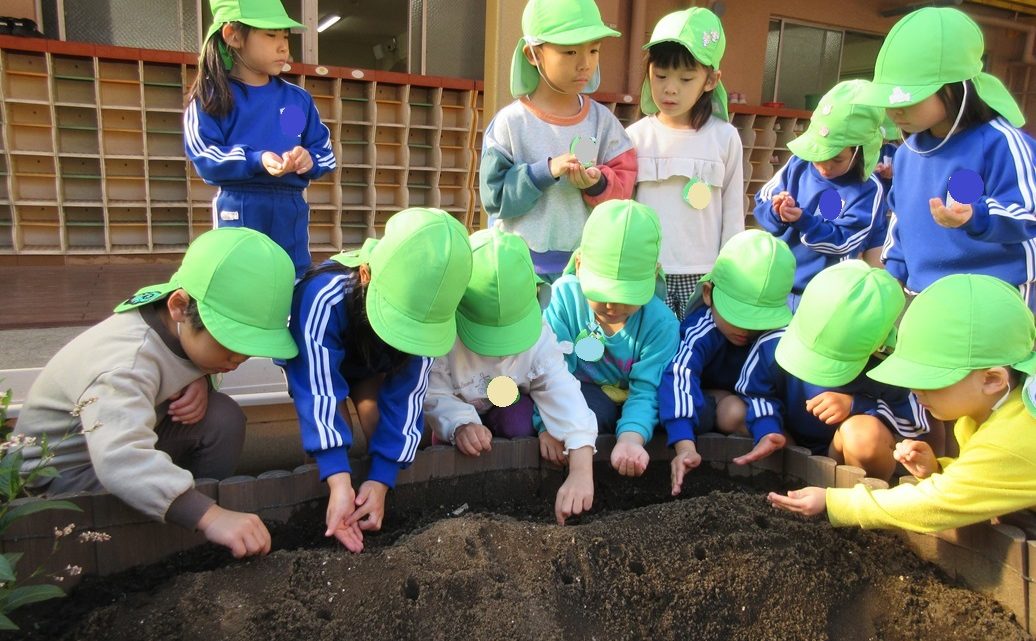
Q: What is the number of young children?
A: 13